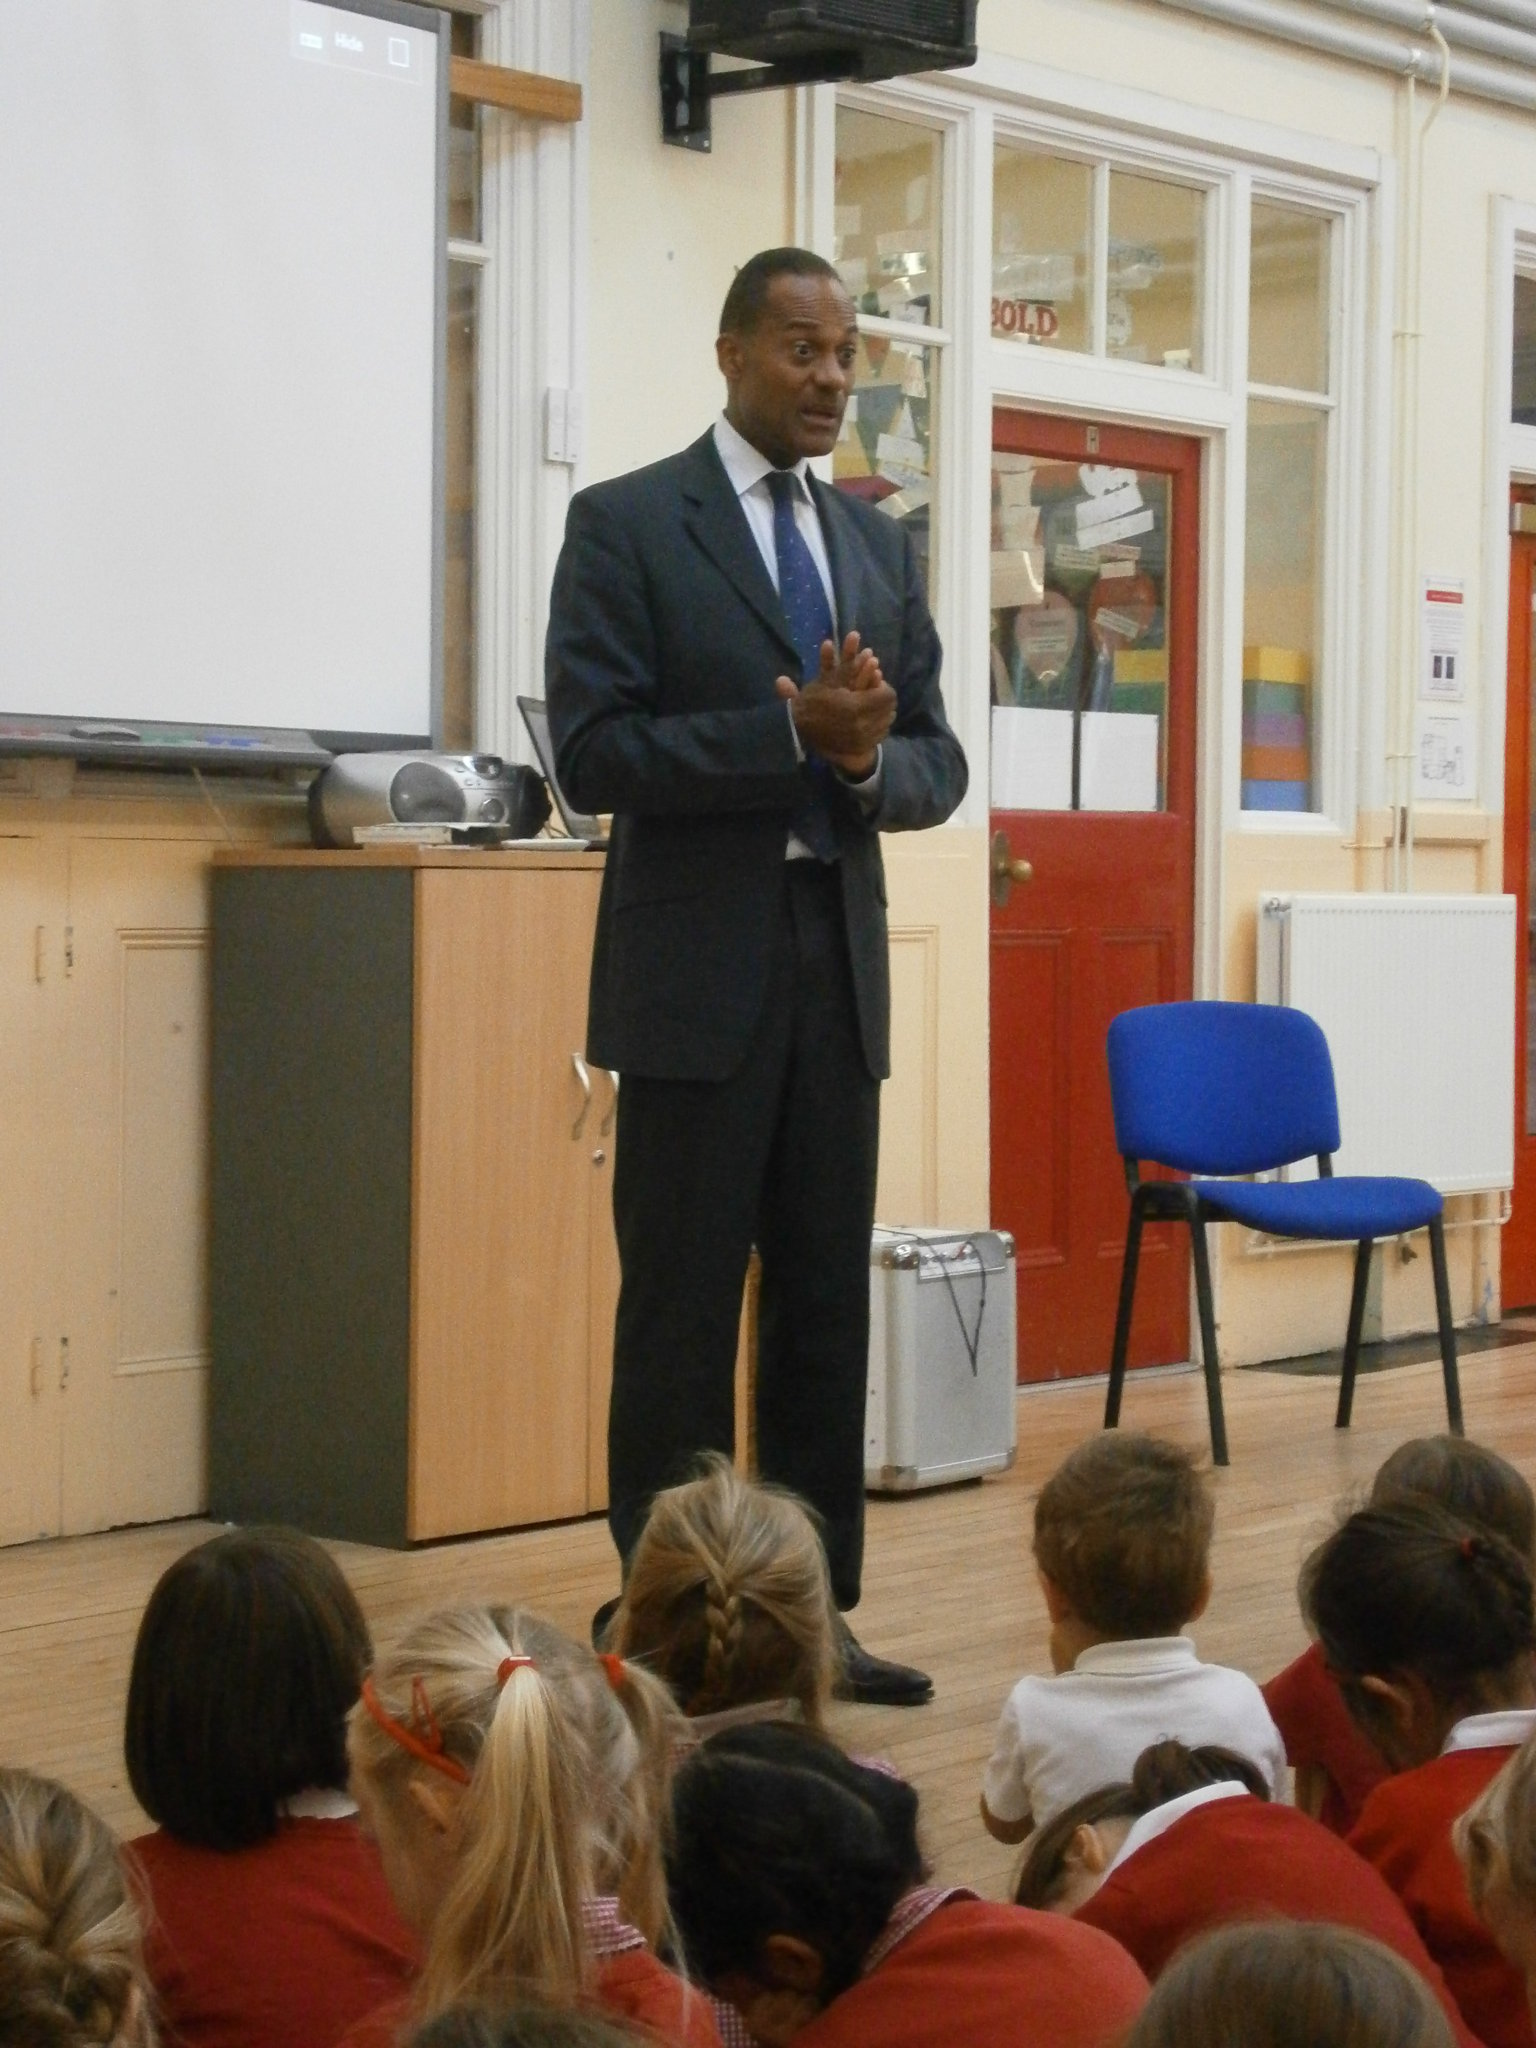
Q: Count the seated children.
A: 12